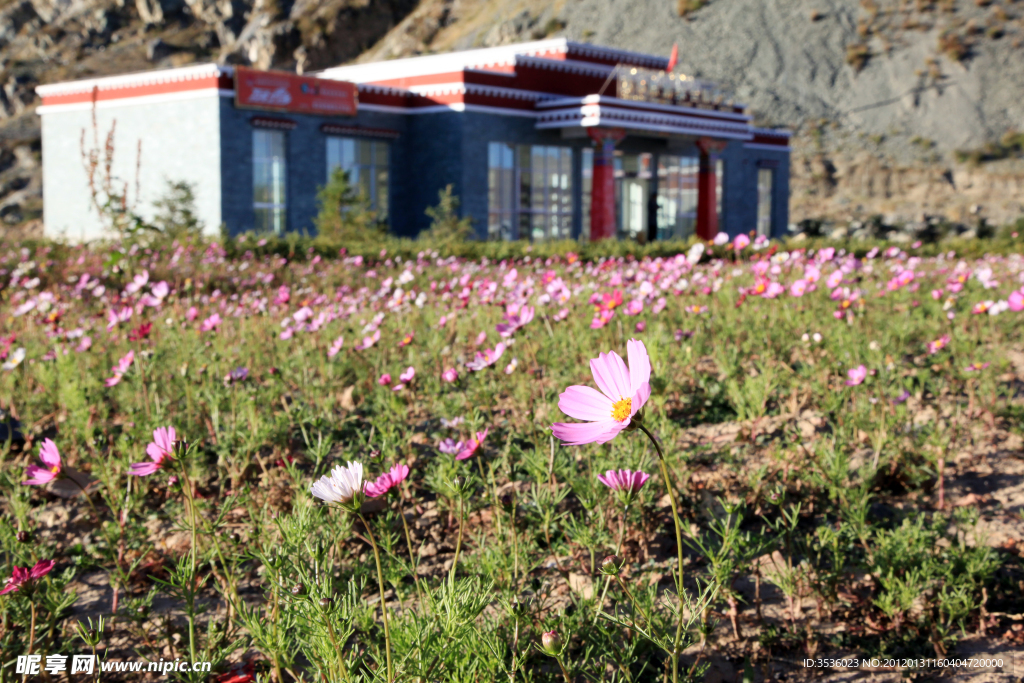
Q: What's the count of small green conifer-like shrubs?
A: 3